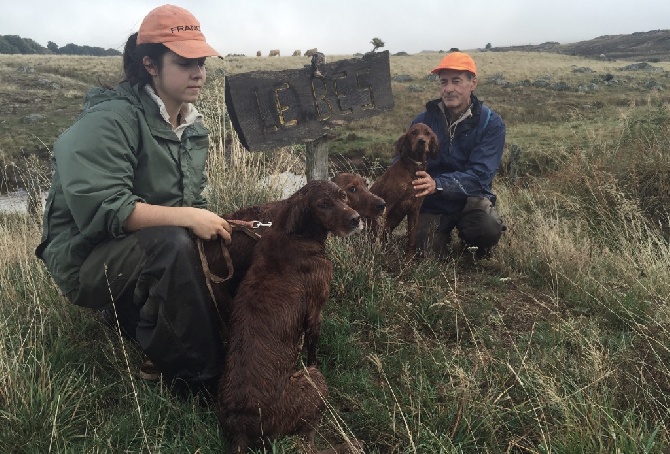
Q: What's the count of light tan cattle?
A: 4